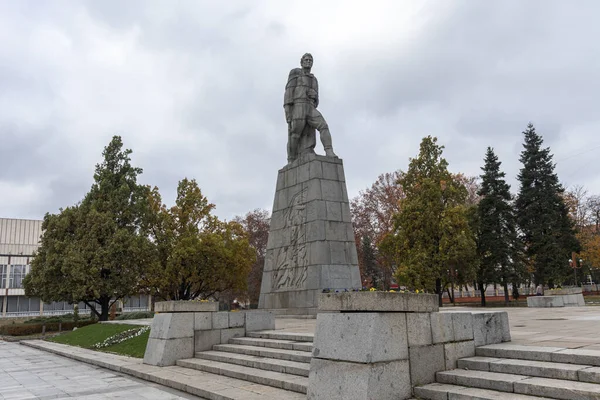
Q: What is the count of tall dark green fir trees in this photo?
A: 2